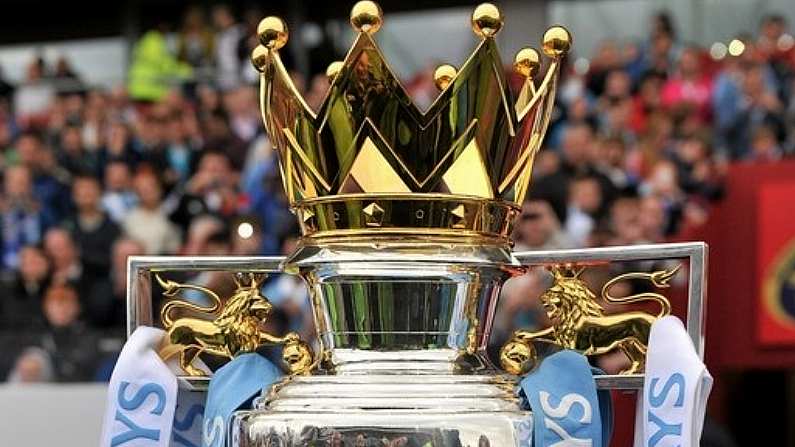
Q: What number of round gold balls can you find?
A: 10